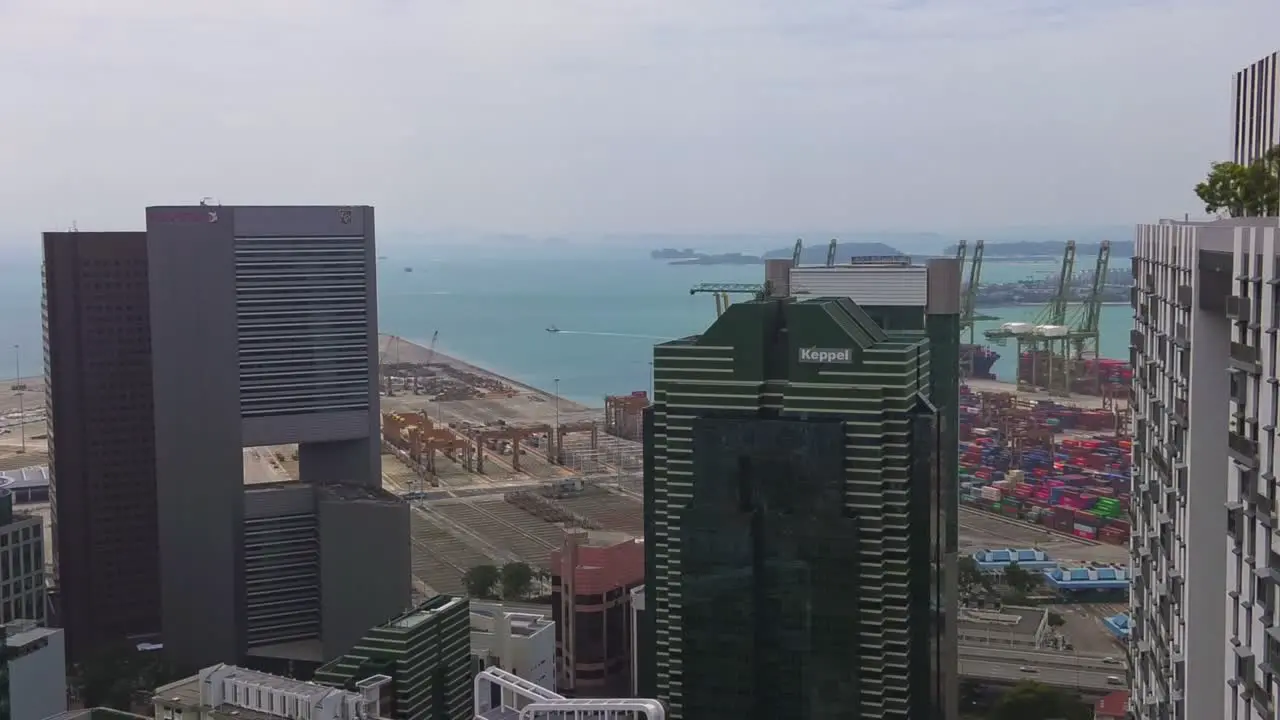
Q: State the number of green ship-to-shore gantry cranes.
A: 6